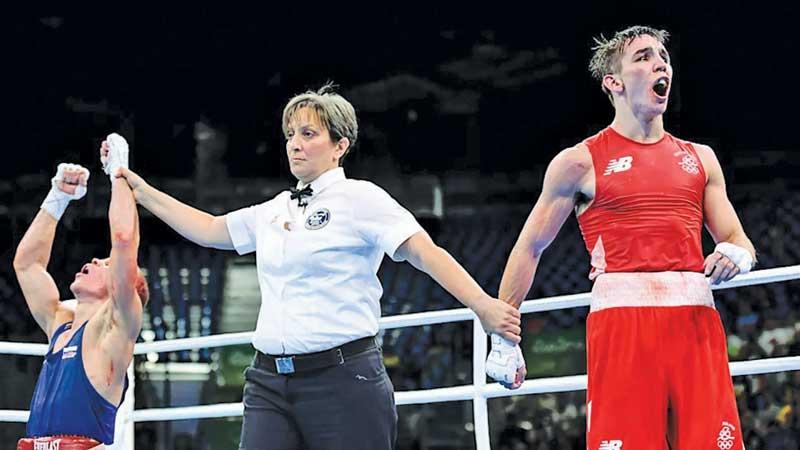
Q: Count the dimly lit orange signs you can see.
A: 0